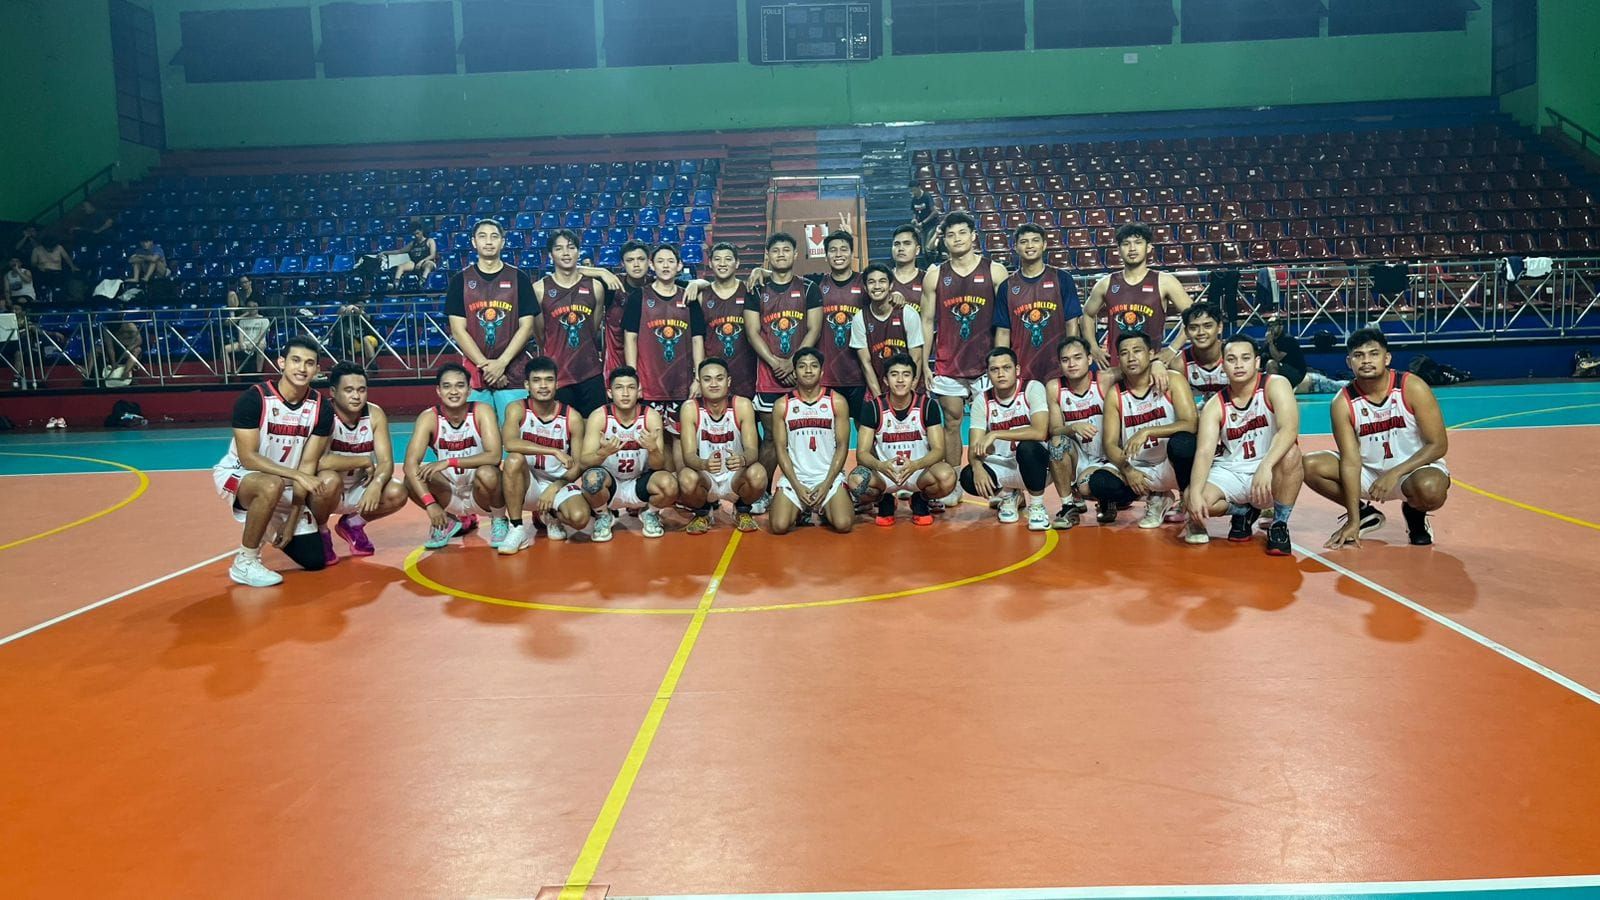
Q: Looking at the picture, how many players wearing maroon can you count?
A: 12